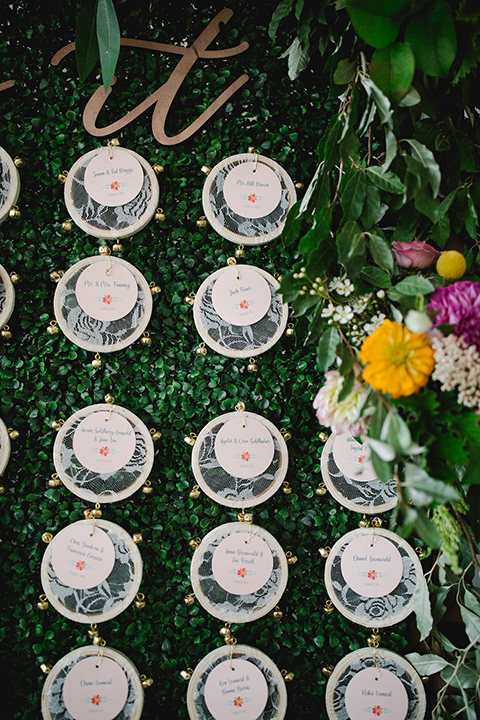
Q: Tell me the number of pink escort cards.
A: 13